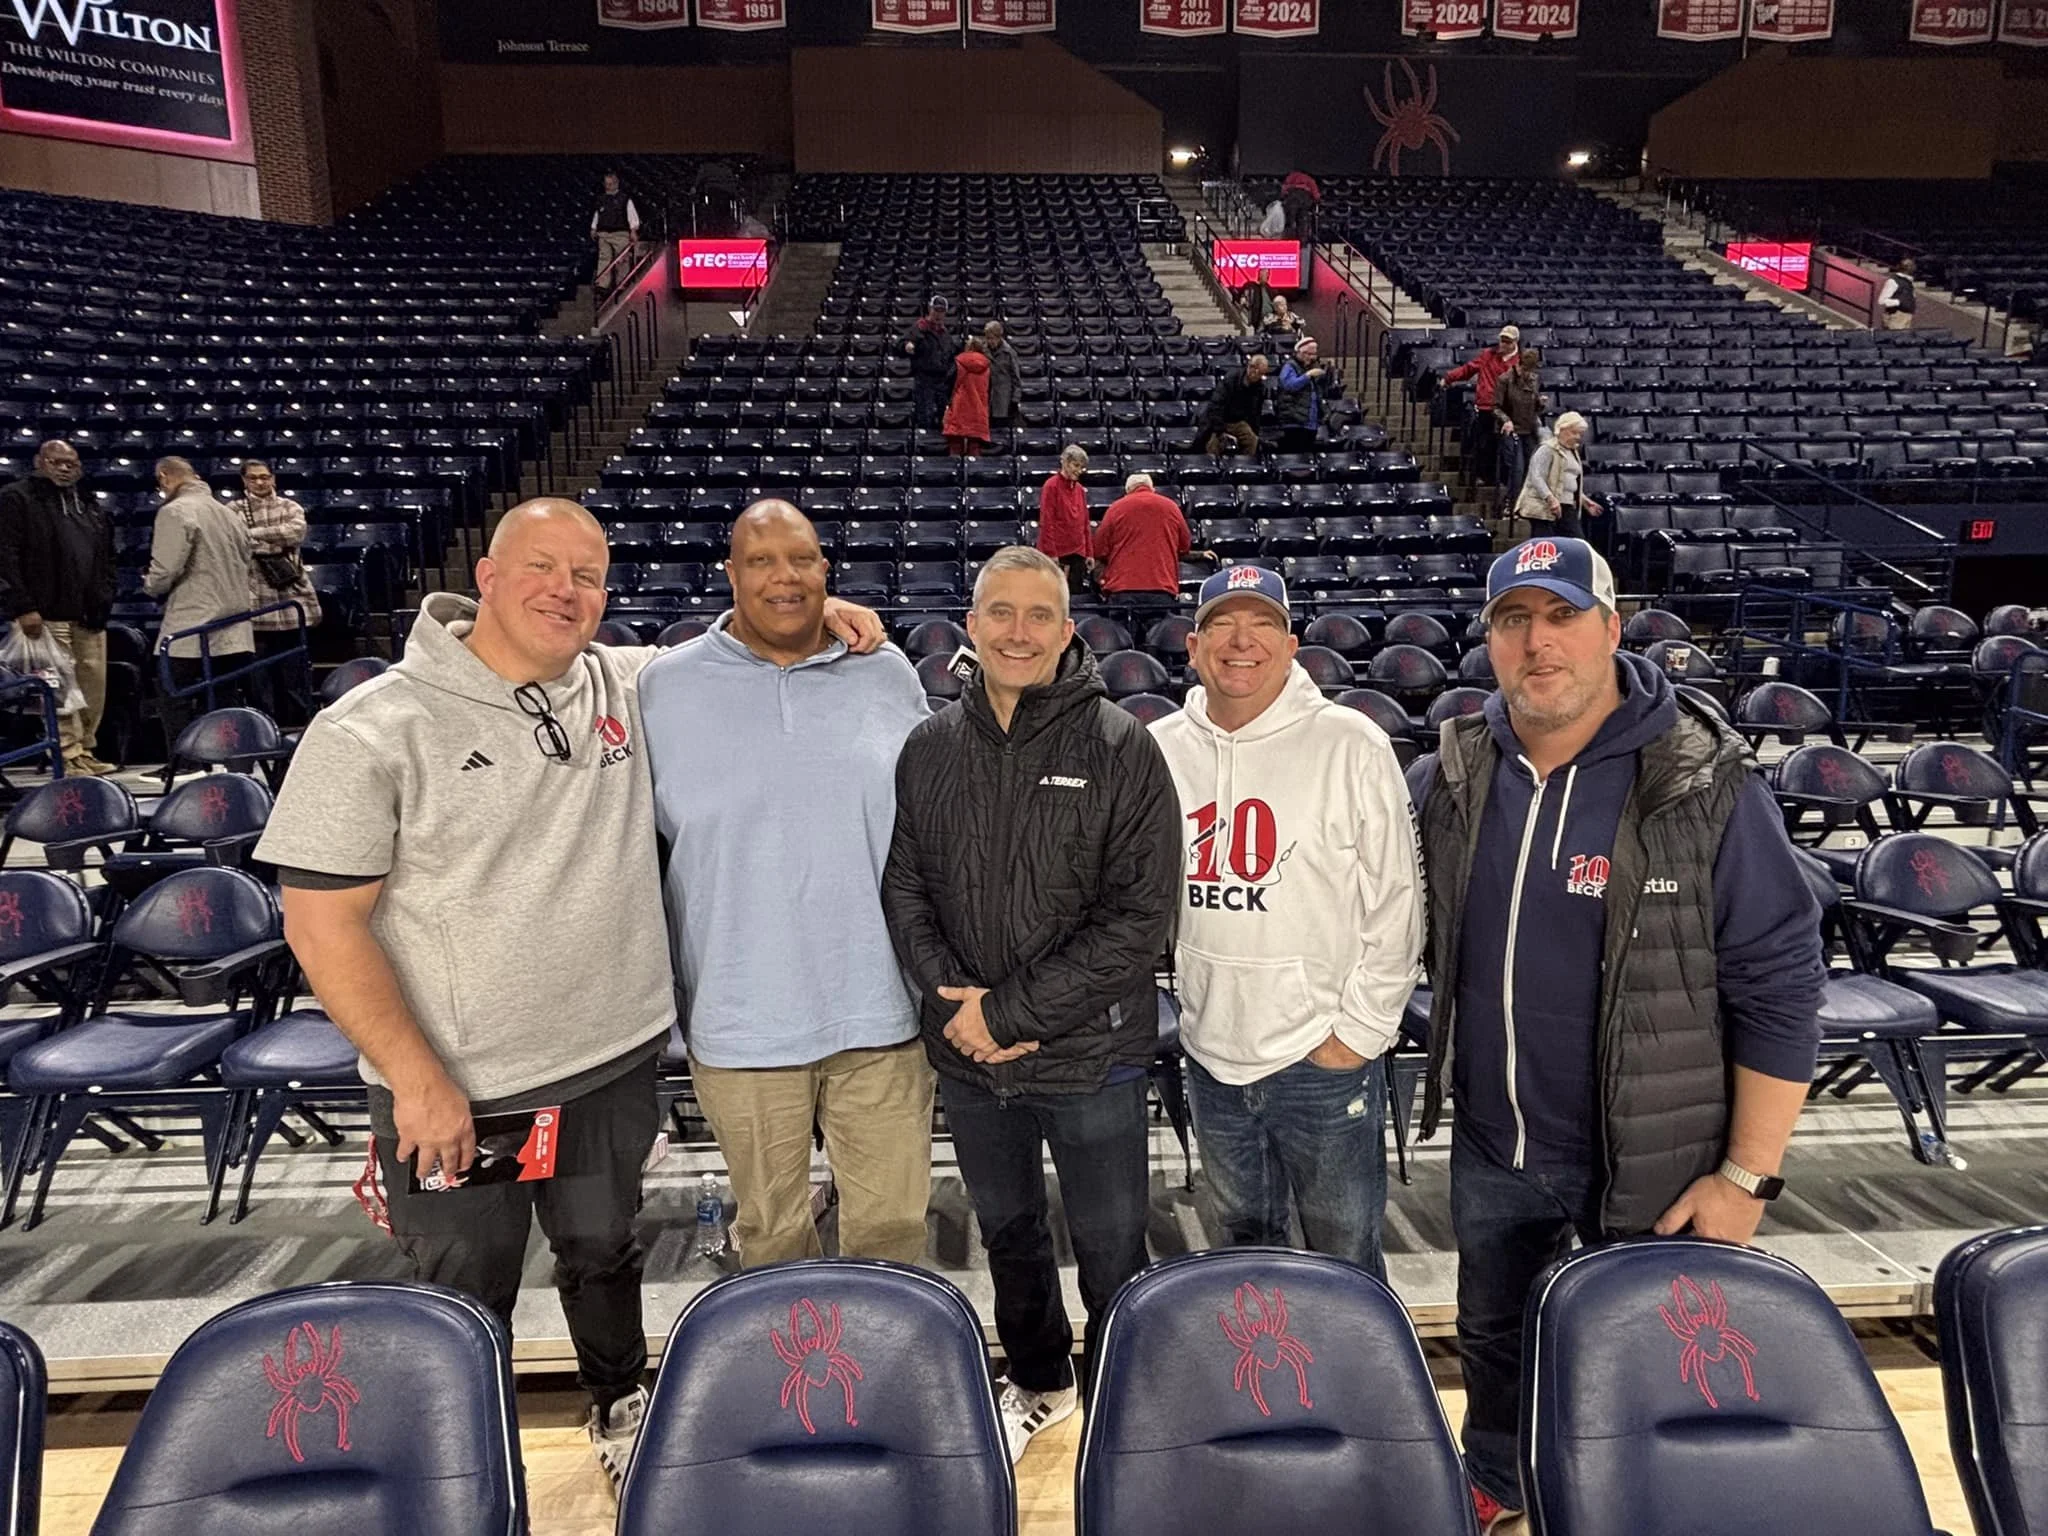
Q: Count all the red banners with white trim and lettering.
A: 12